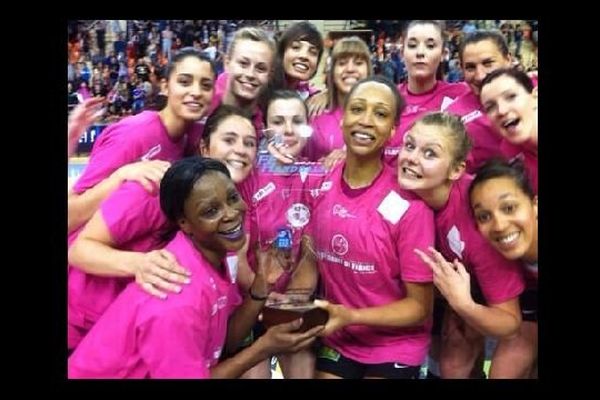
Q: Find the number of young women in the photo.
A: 13